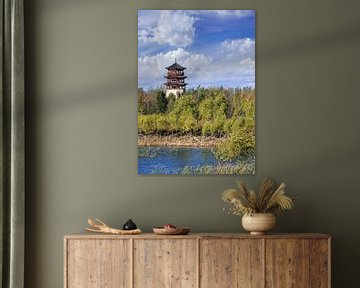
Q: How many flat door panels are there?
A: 4